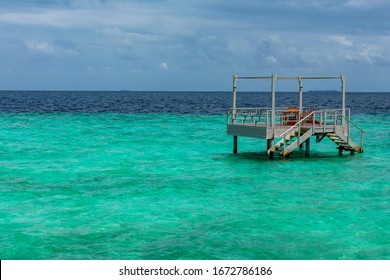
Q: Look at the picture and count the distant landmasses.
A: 2